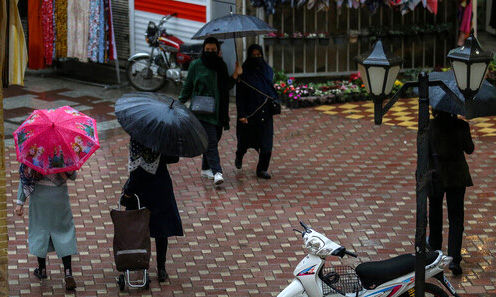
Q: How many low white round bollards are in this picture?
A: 0